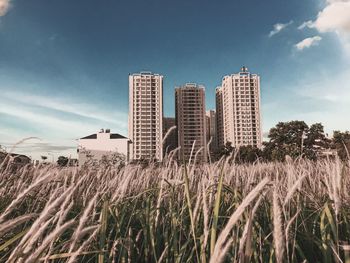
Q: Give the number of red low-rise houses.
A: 0